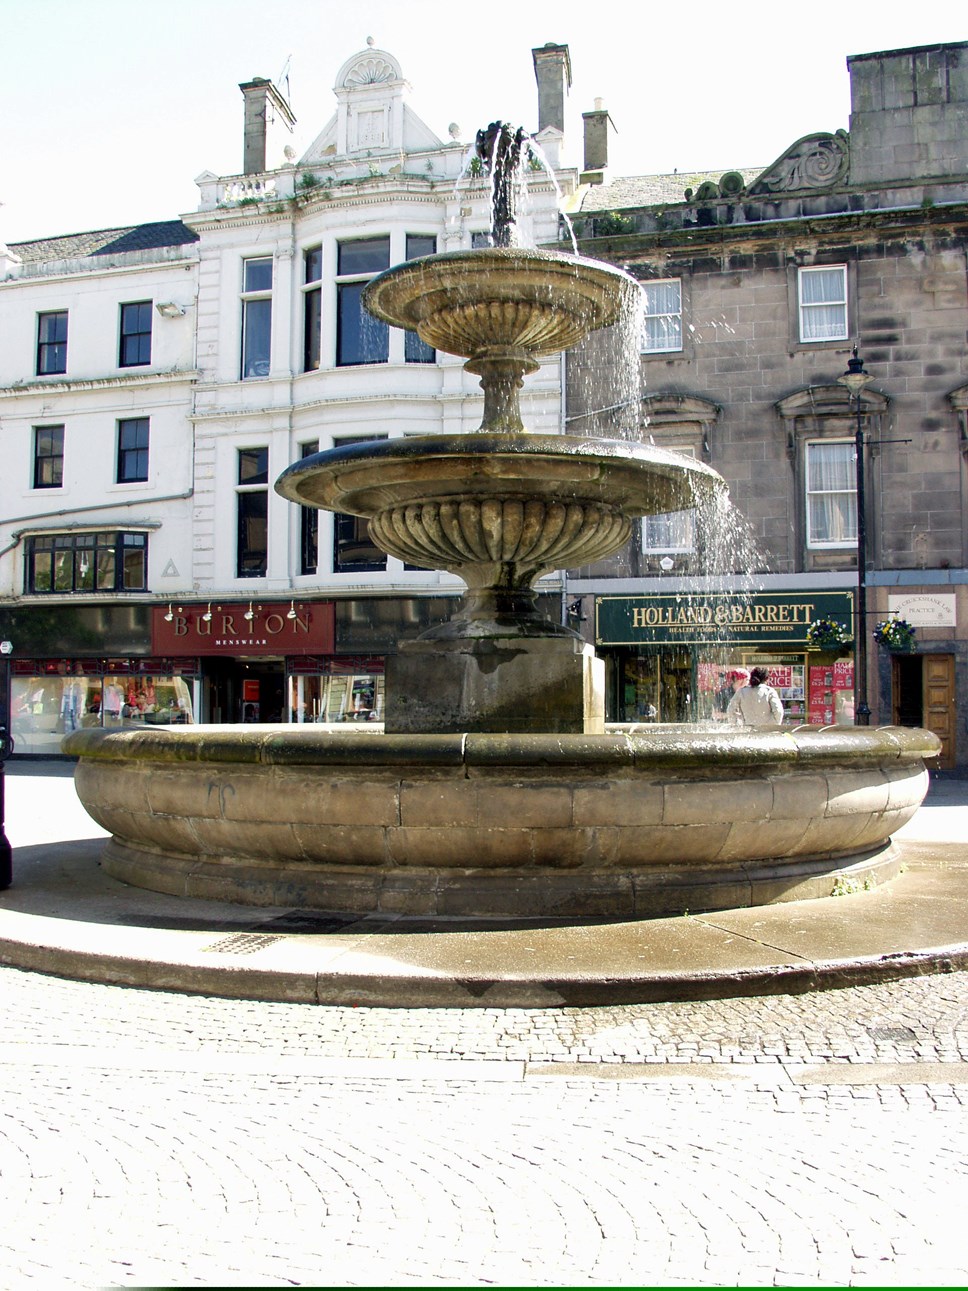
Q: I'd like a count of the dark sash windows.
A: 4